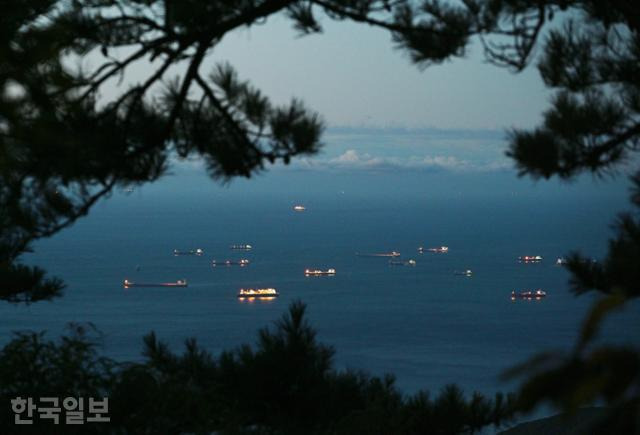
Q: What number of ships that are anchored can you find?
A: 14